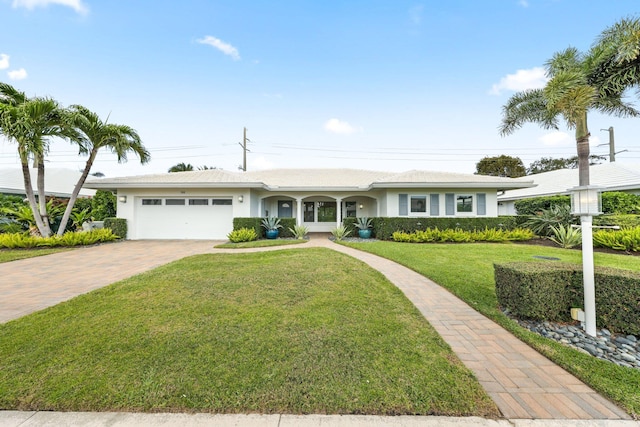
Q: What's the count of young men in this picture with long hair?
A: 0